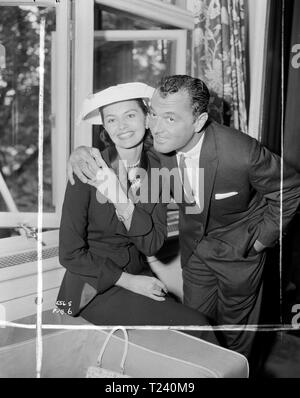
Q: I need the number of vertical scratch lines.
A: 2